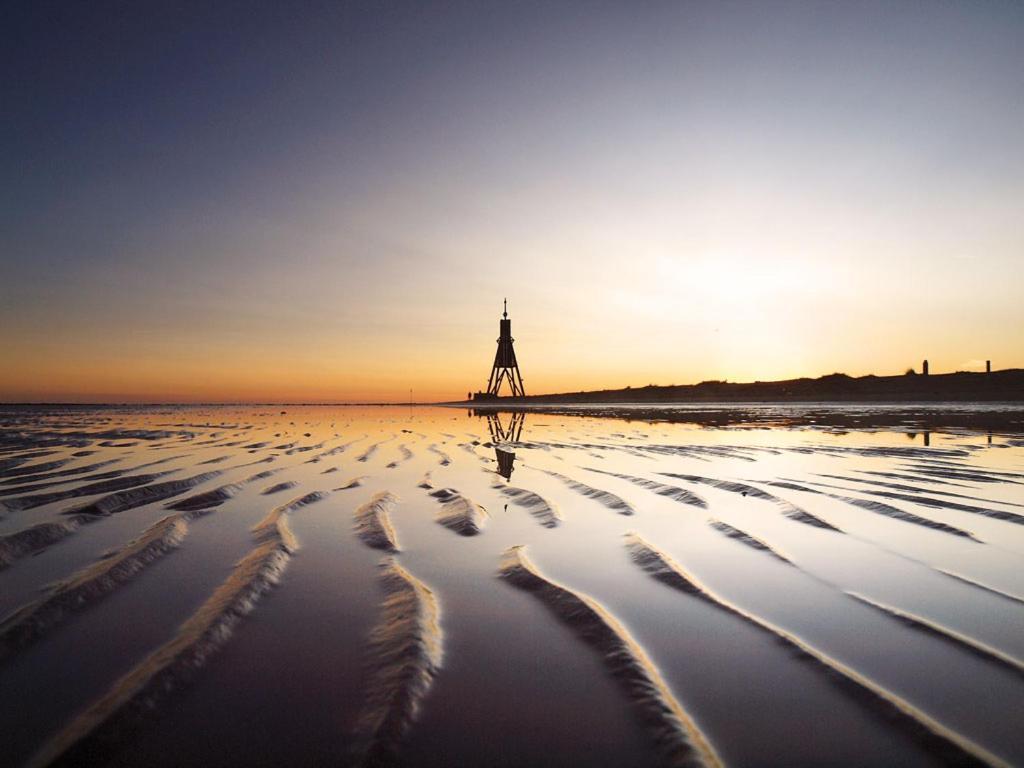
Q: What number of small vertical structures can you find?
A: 2